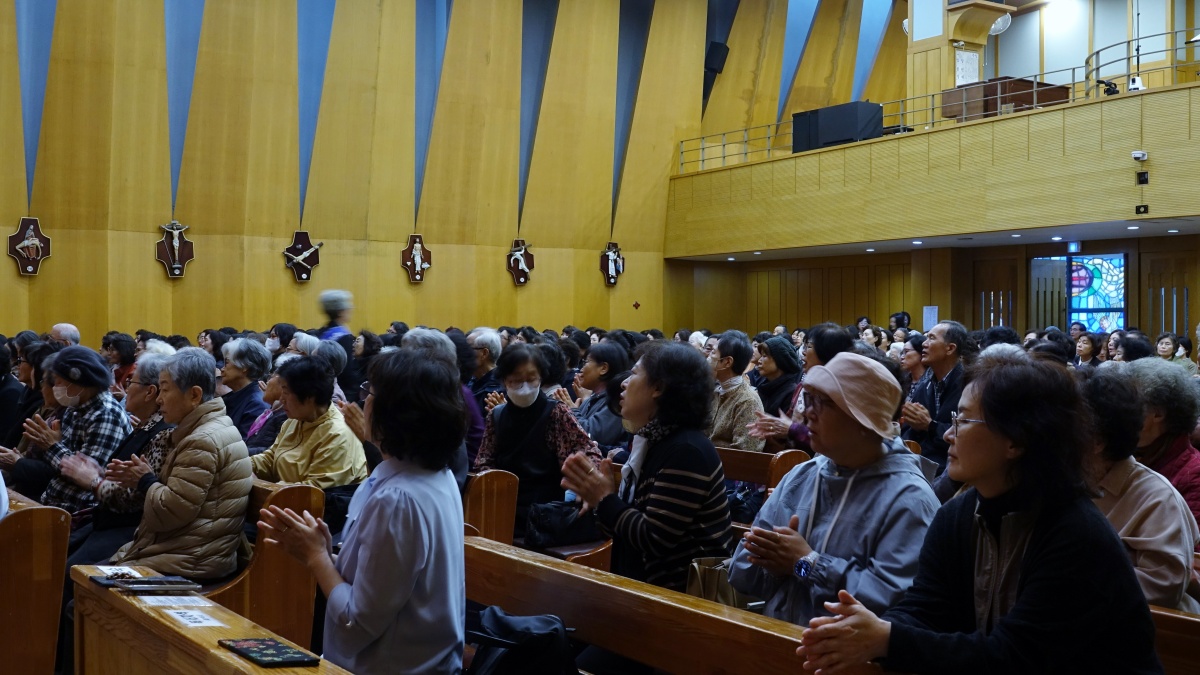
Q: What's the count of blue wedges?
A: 9